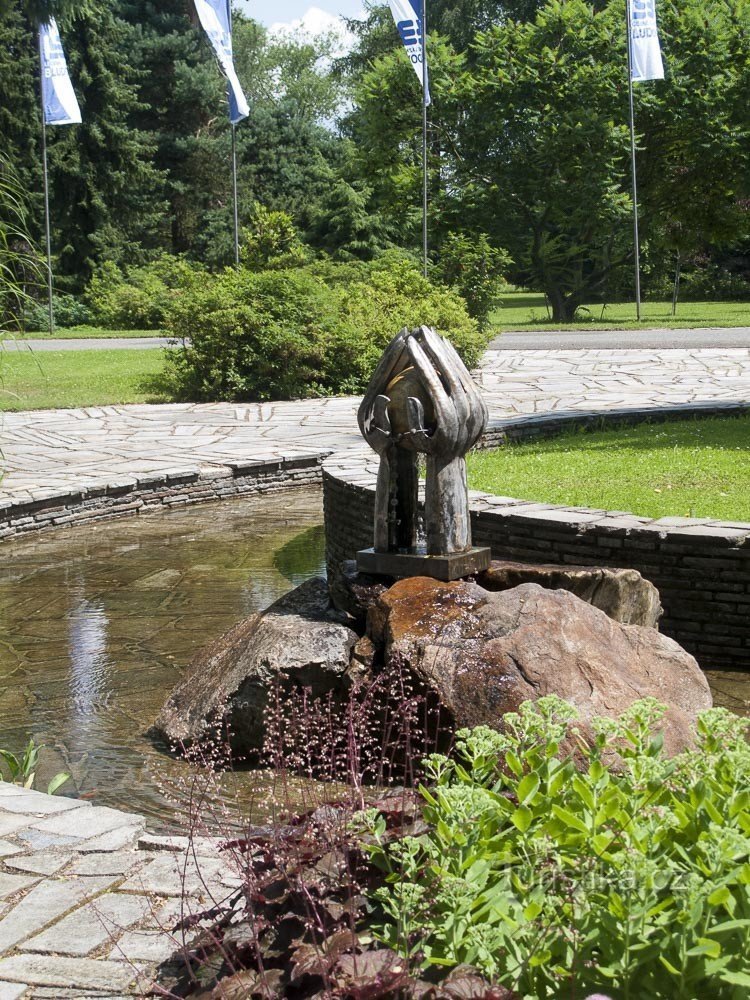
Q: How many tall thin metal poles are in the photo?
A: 4